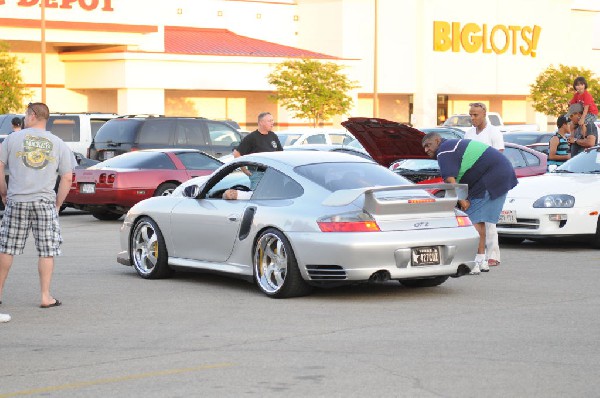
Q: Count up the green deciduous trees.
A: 3